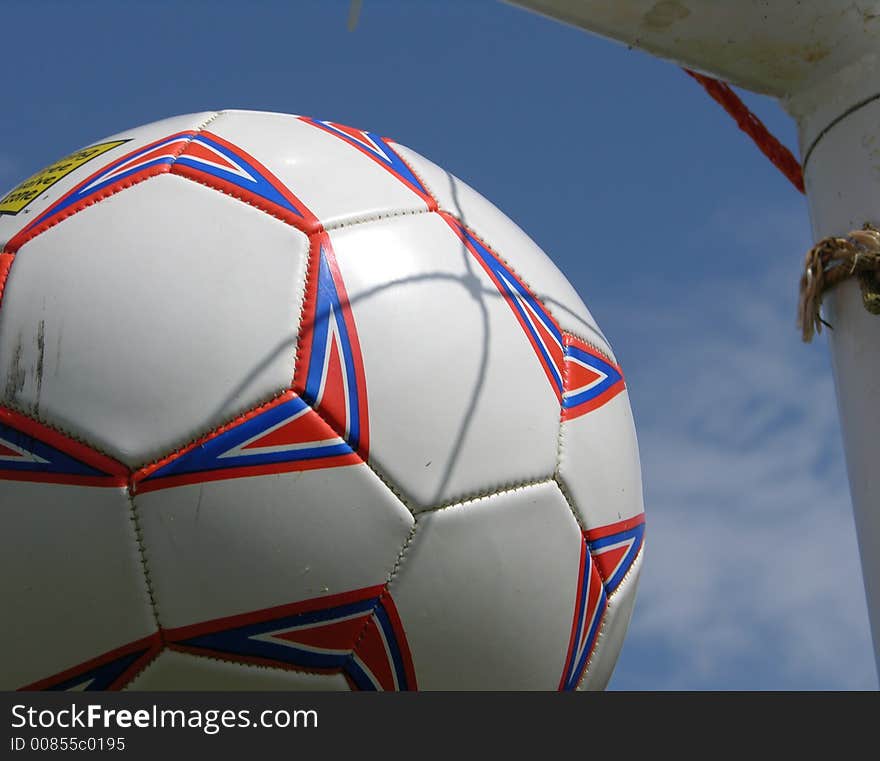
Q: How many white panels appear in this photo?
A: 11